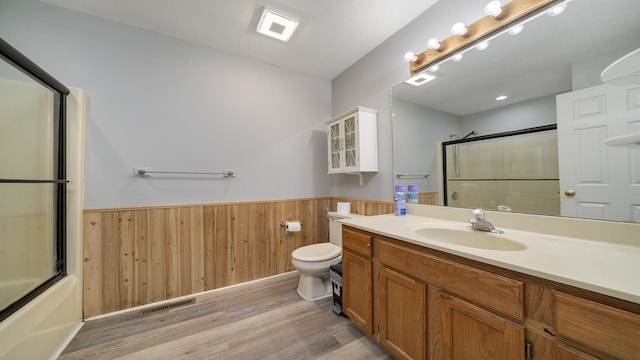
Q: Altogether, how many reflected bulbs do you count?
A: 5